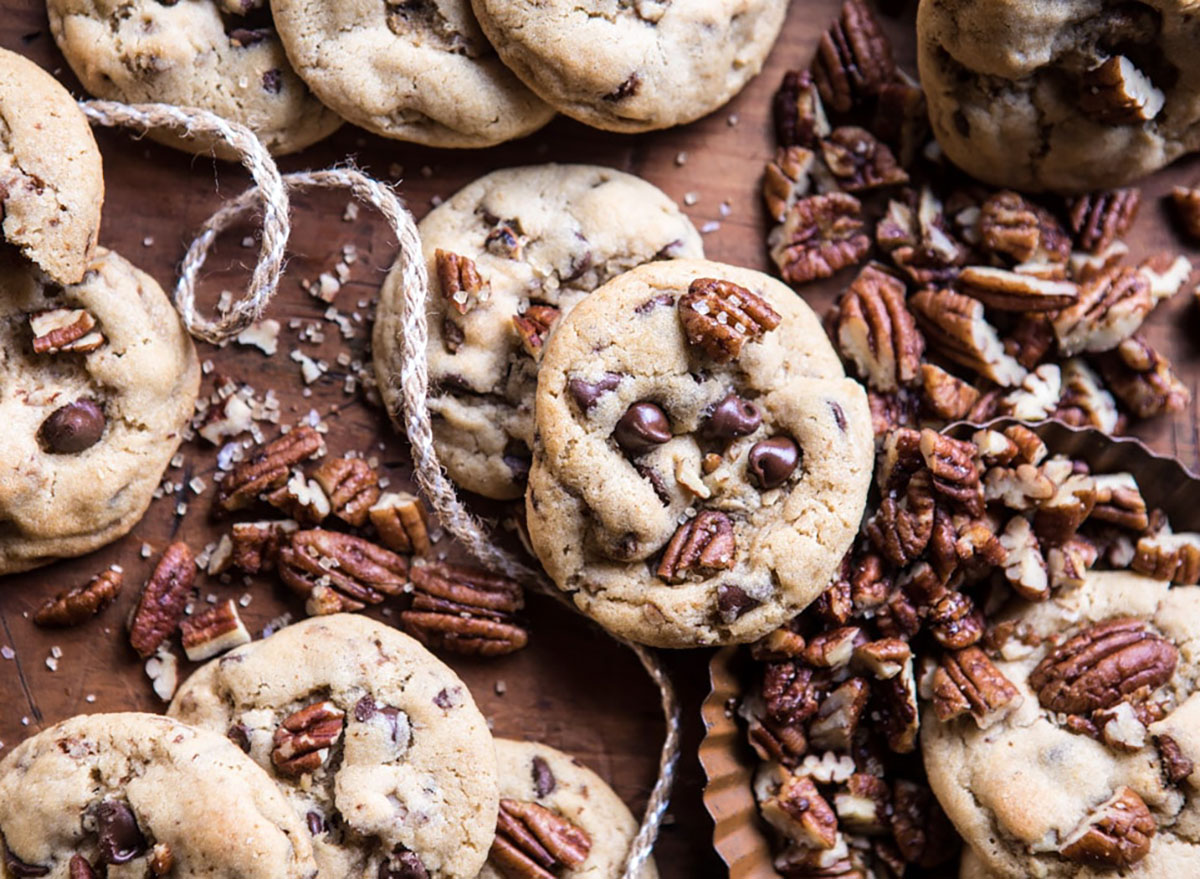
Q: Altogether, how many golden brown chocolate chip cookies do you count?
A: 12